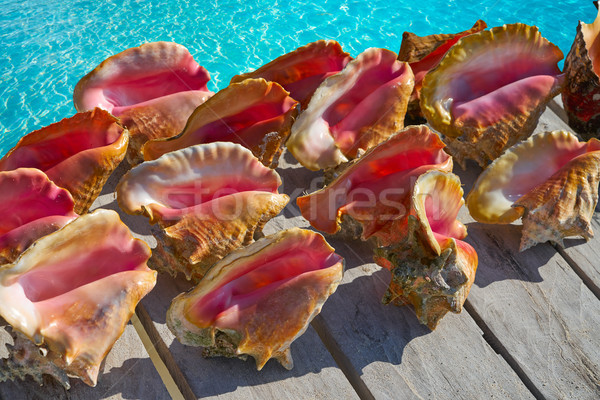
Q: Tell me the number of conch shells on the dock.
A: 15